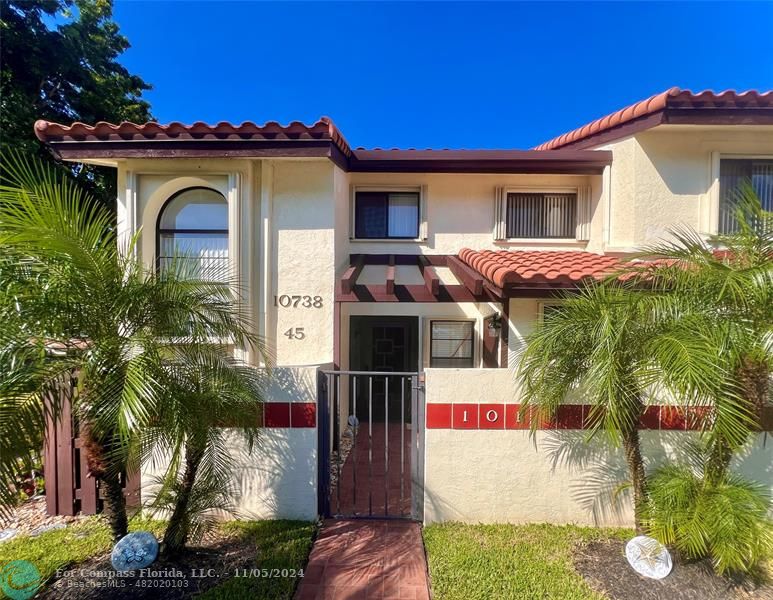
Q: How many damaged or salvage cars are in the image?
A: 0